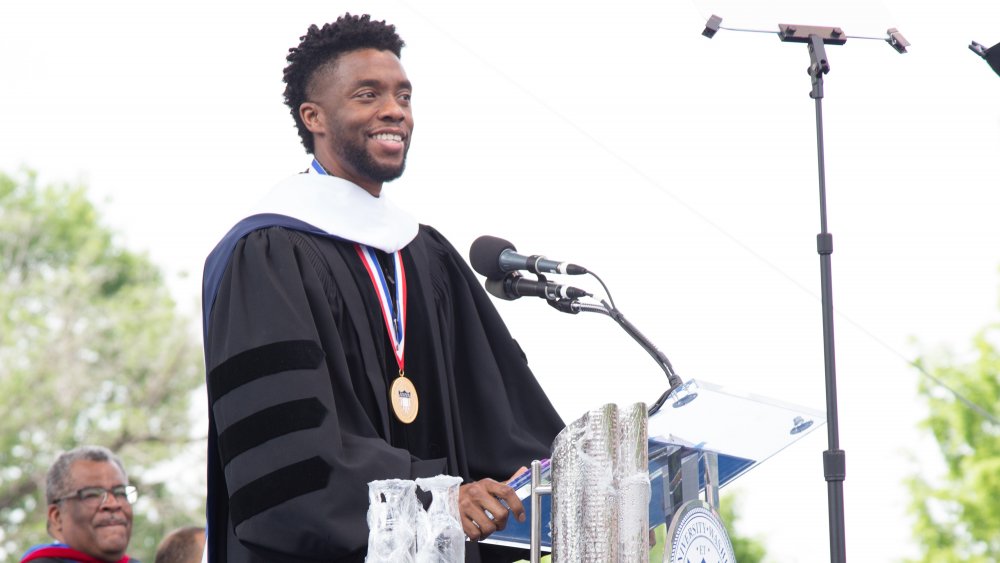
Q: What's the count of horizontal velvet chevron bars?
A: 3